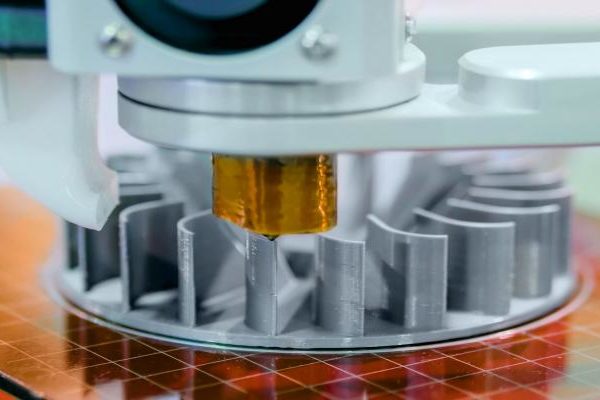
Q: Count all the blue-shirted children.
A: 0